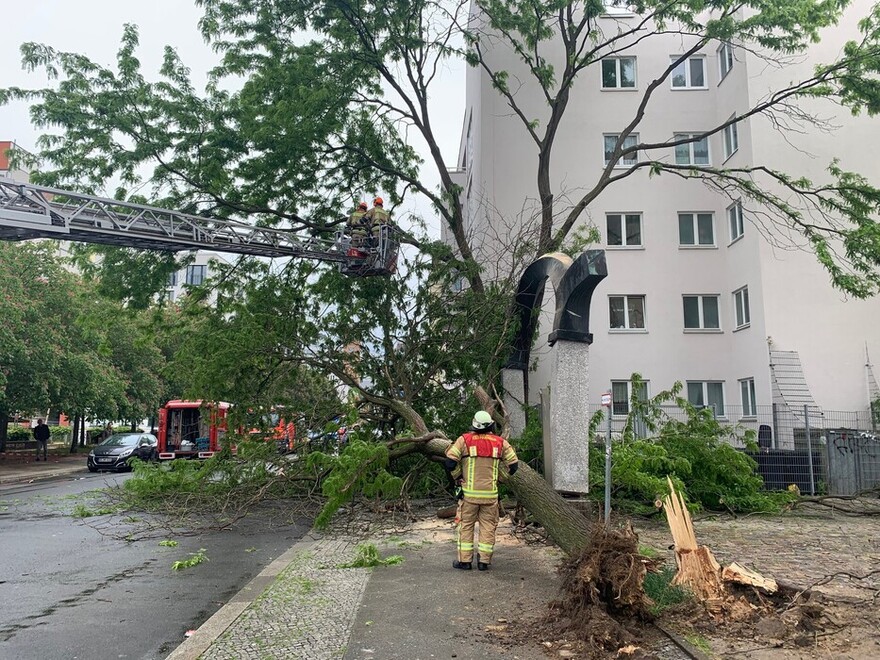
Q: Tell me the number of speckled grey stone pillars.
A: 2